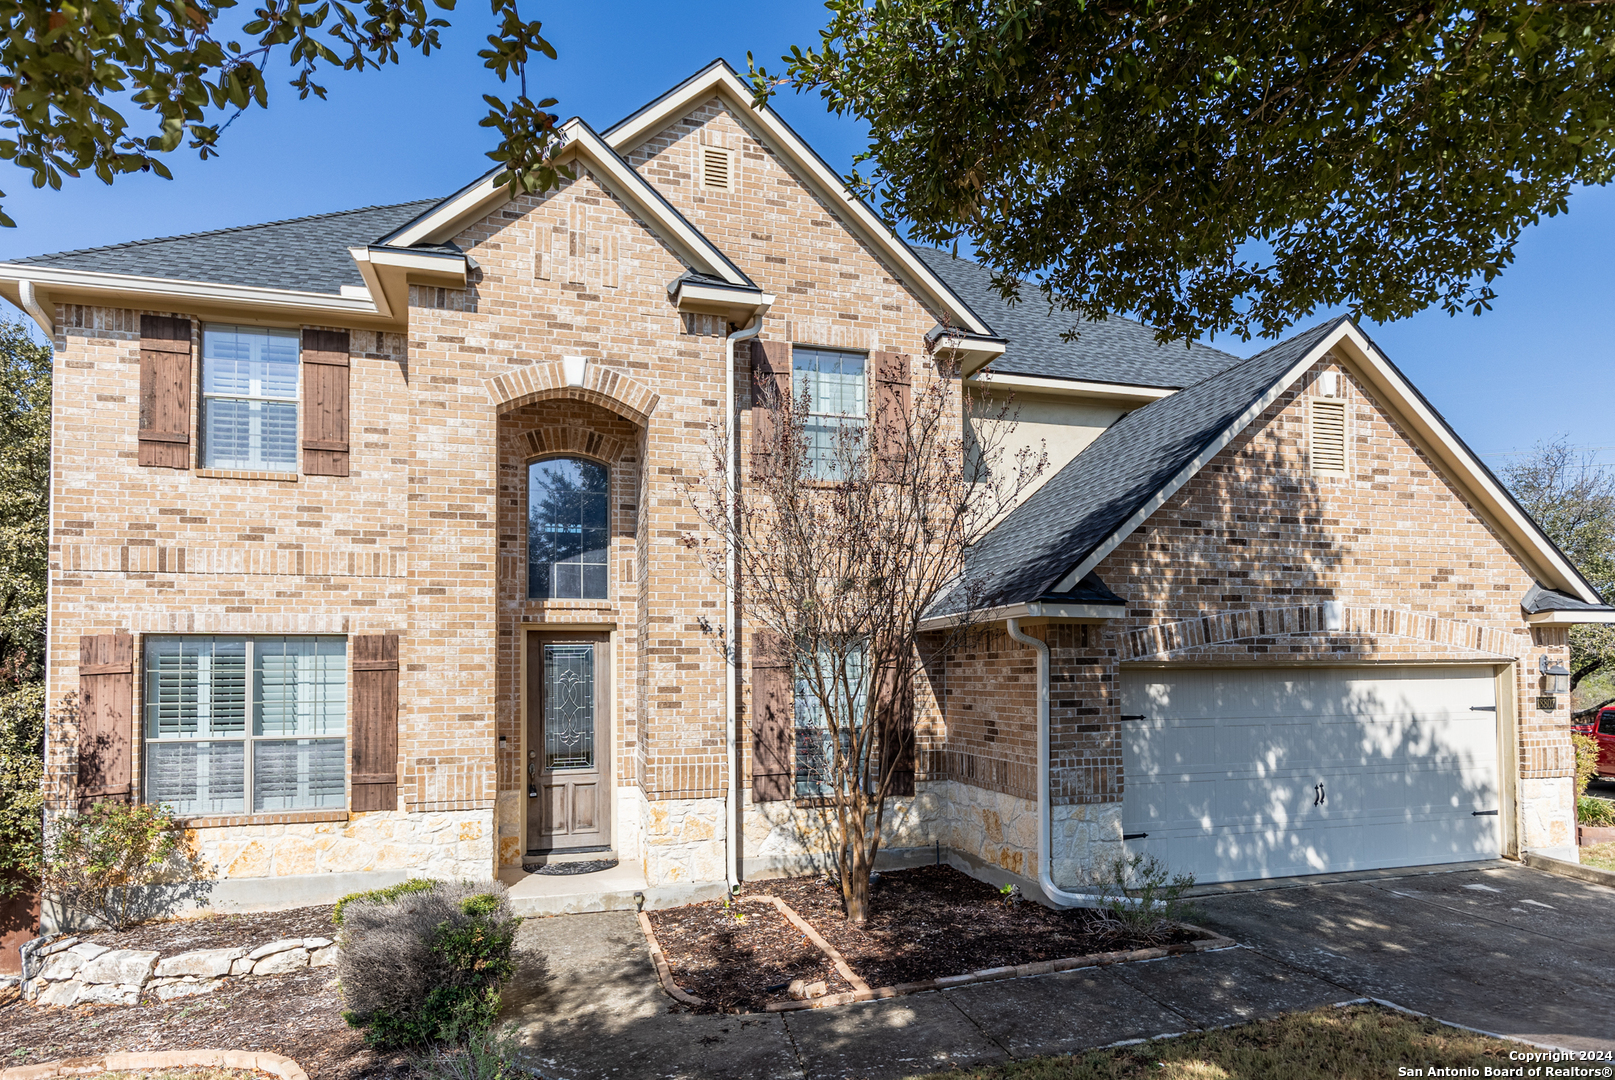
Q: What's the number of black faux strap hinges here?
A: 4